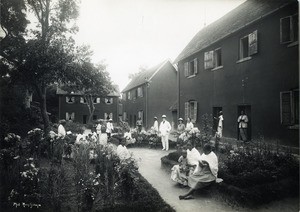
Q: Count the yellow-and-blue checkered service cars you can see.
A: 0